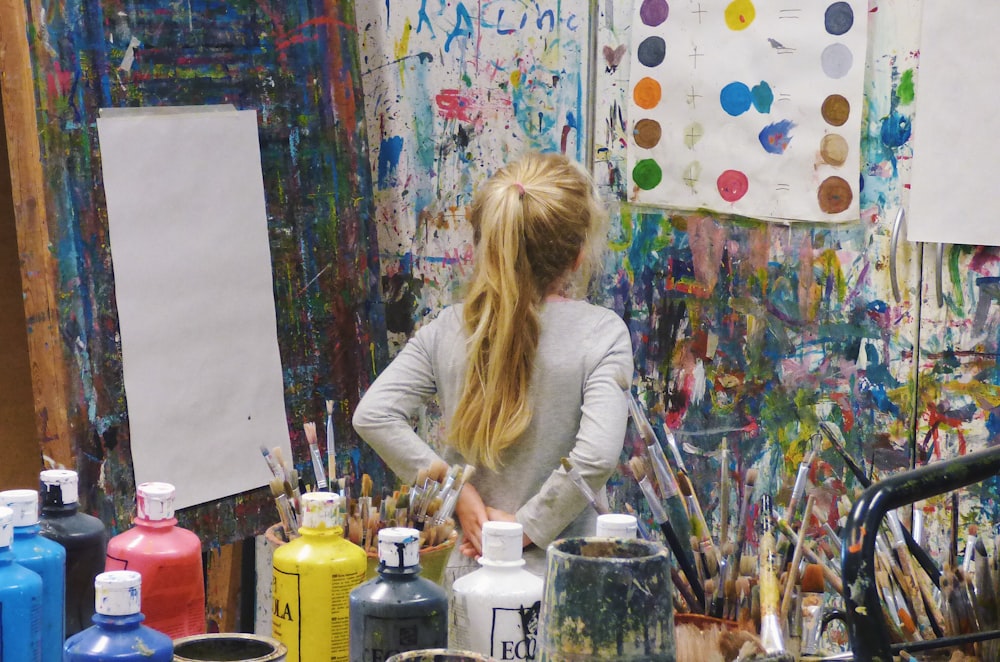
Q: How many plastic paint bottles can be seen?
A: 9